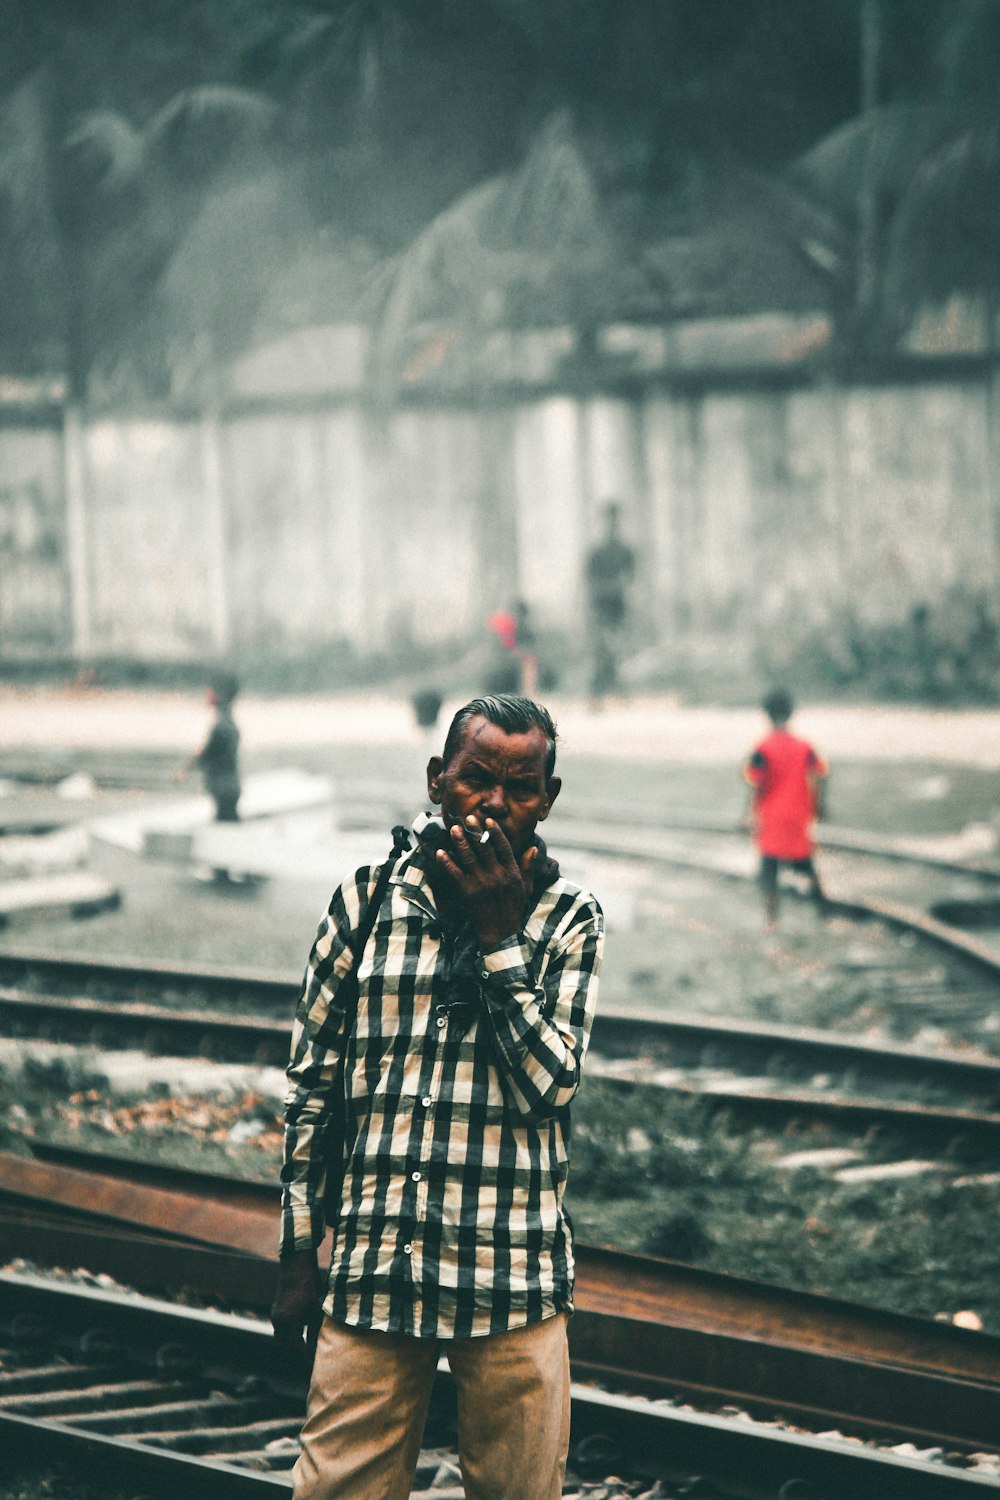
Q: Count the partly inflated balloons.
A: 0